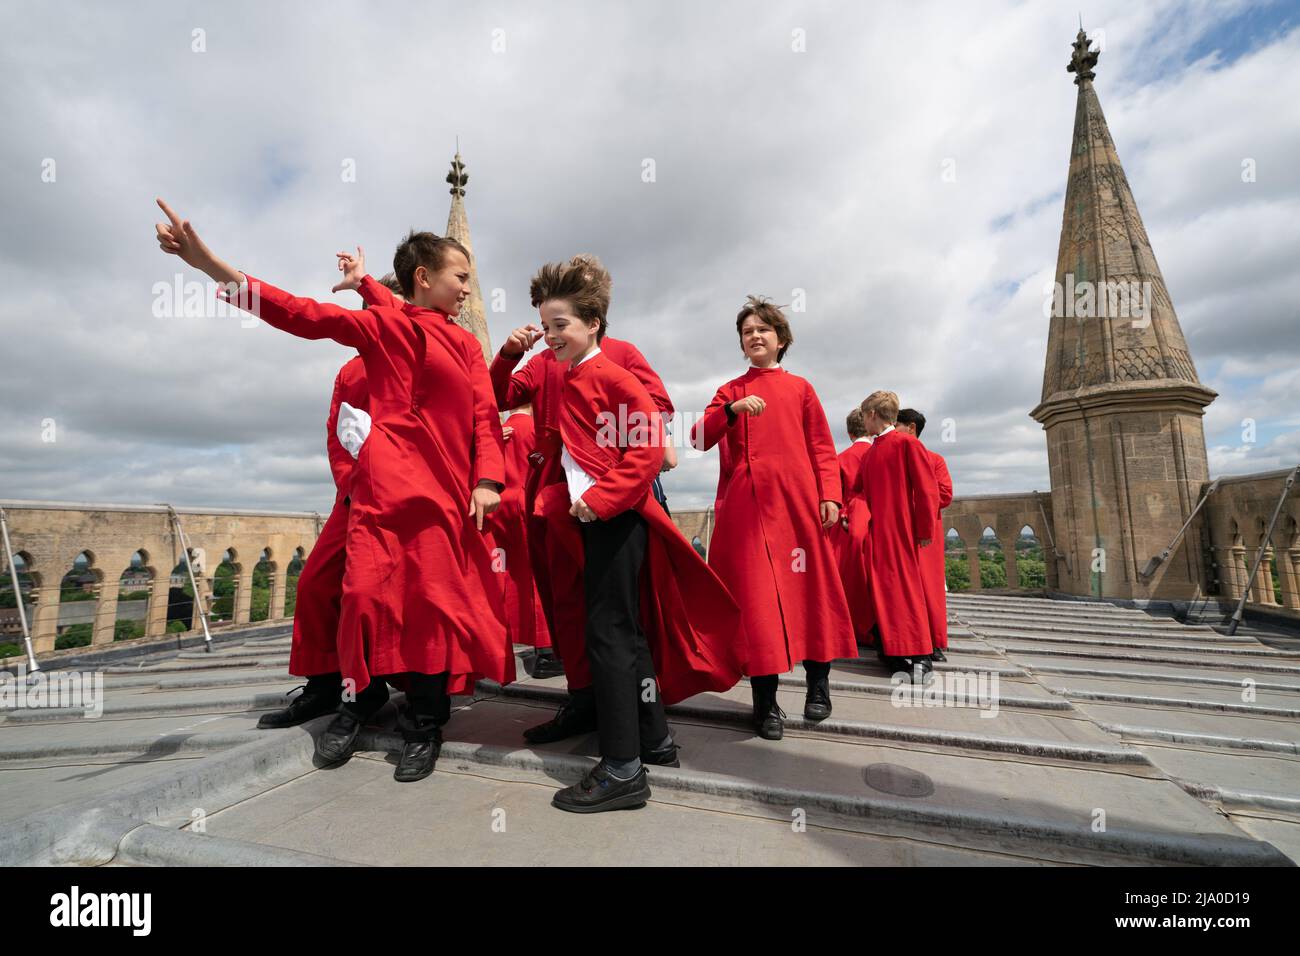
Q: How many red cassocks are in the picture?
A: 9